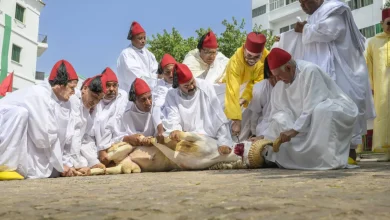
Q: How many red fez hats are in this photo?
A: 11